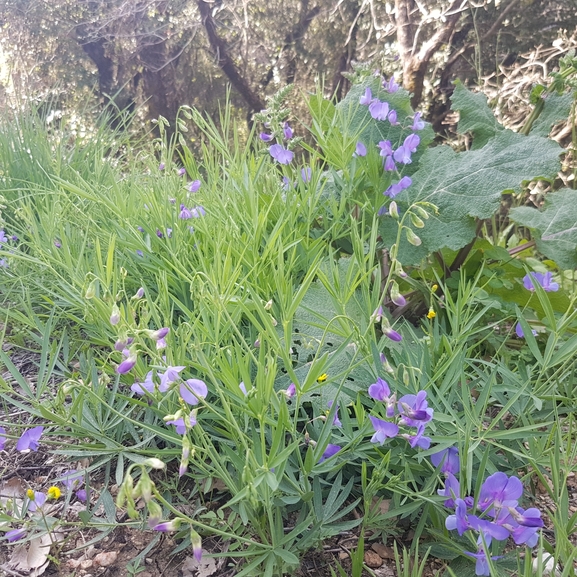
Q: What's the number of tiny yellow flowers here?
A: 5